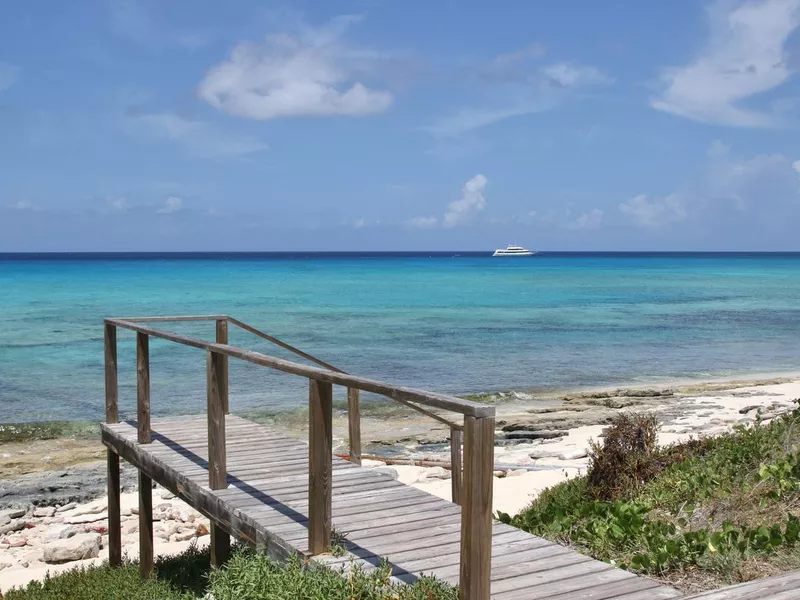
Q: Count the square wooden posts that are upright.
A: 8